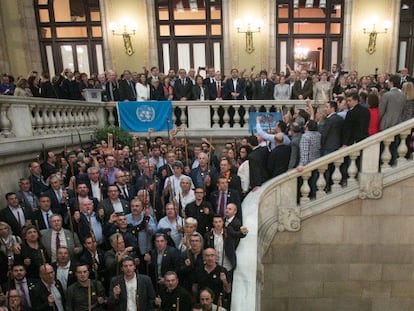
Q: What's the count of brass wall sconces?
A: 3